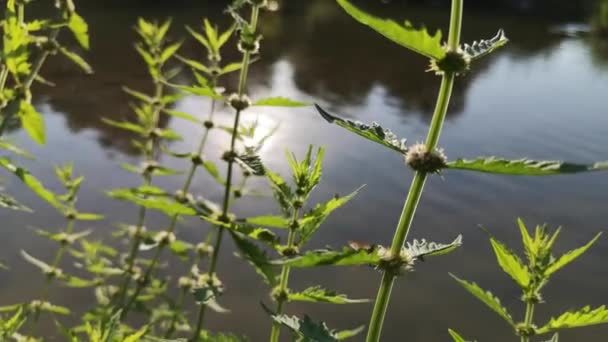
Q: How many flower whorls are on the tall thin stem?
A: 3